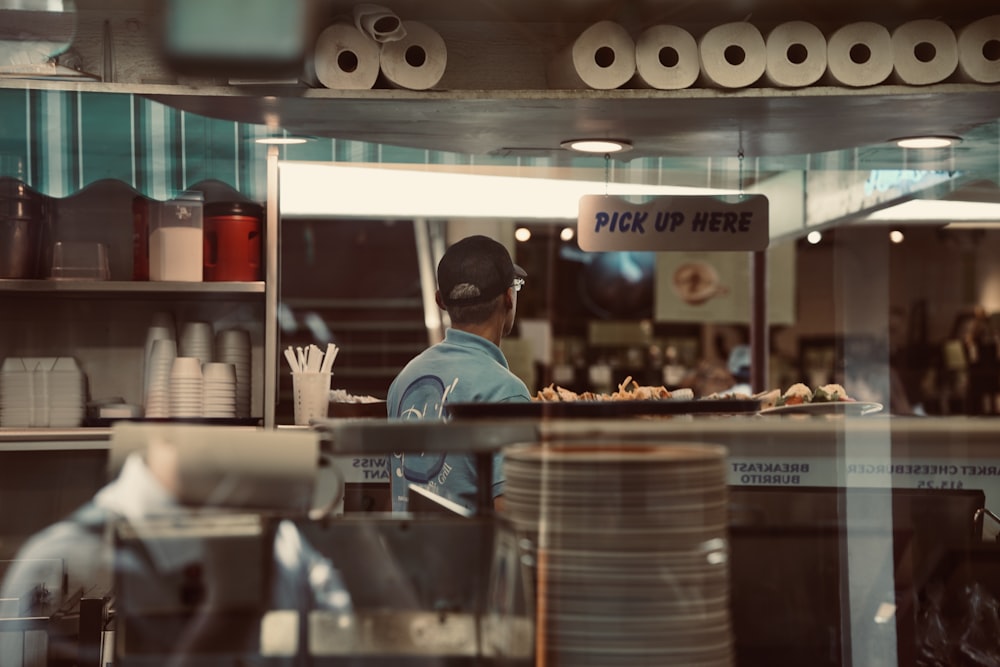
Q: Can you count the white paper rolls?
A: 10